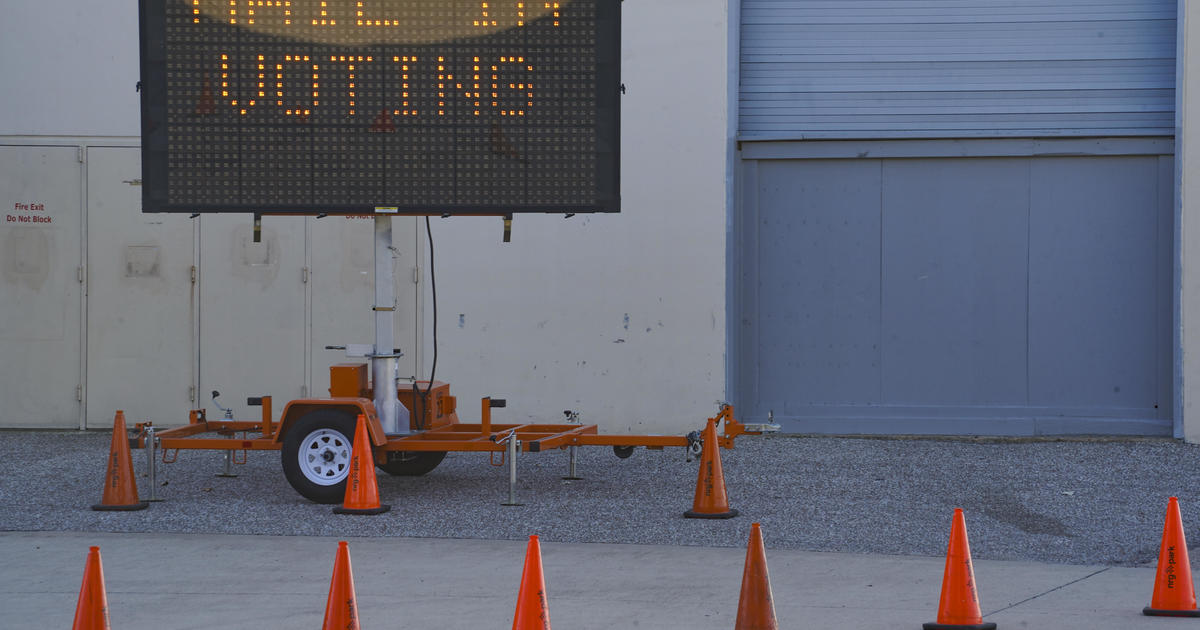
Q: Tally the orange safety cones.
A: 9